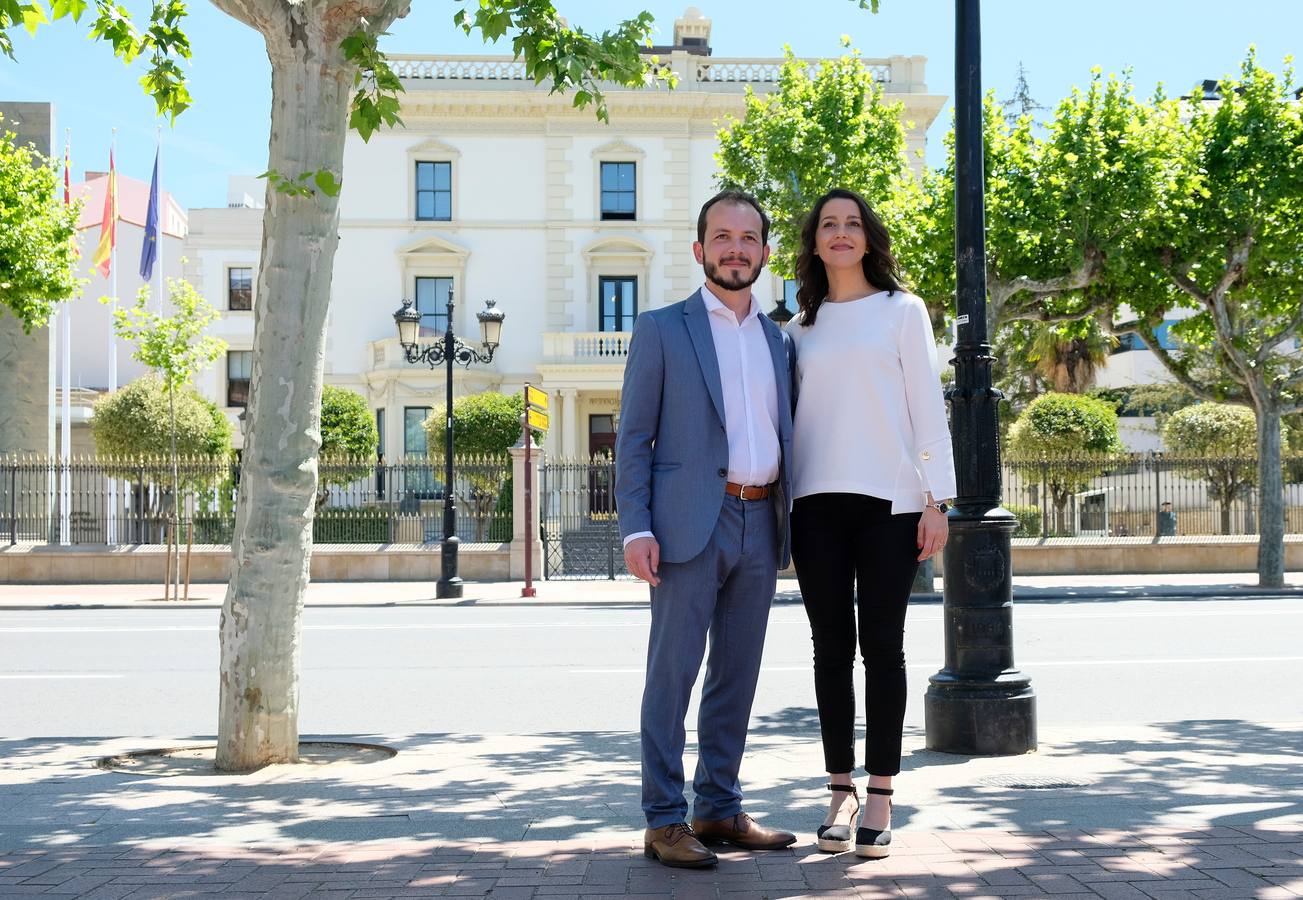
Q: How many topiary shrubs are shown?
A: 5